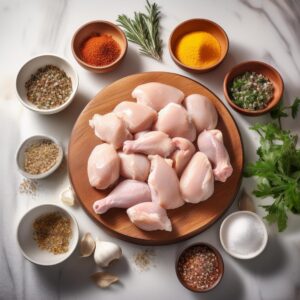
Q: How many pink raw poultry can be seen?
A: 14